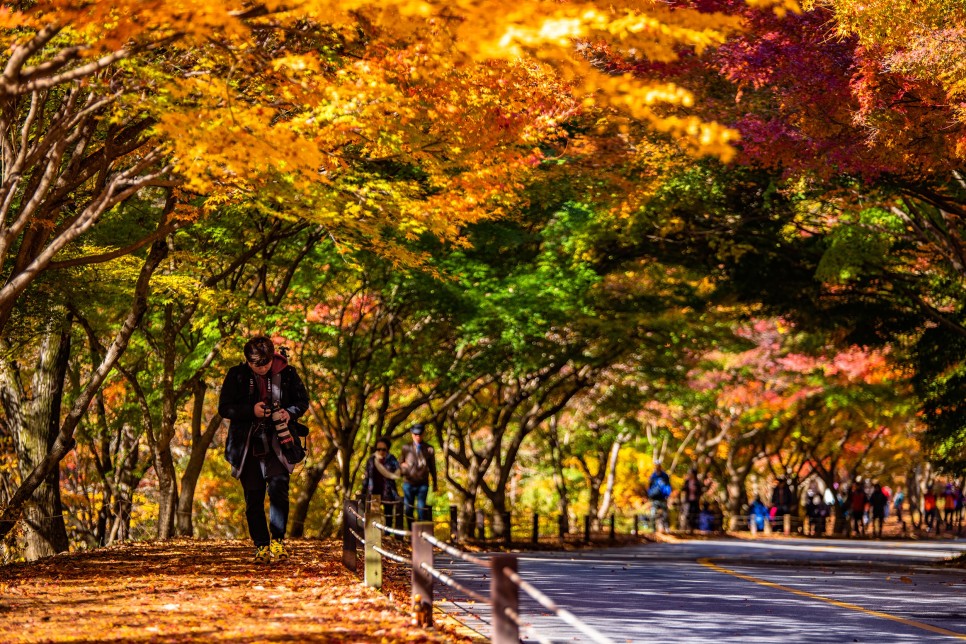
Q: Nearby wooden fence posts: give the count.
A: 4